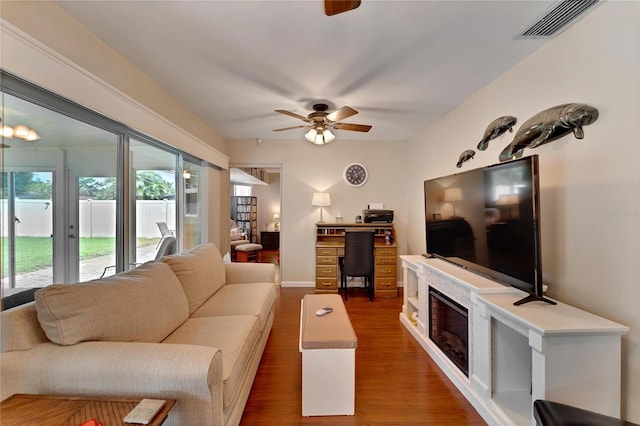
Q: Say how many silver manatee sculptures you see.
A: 3